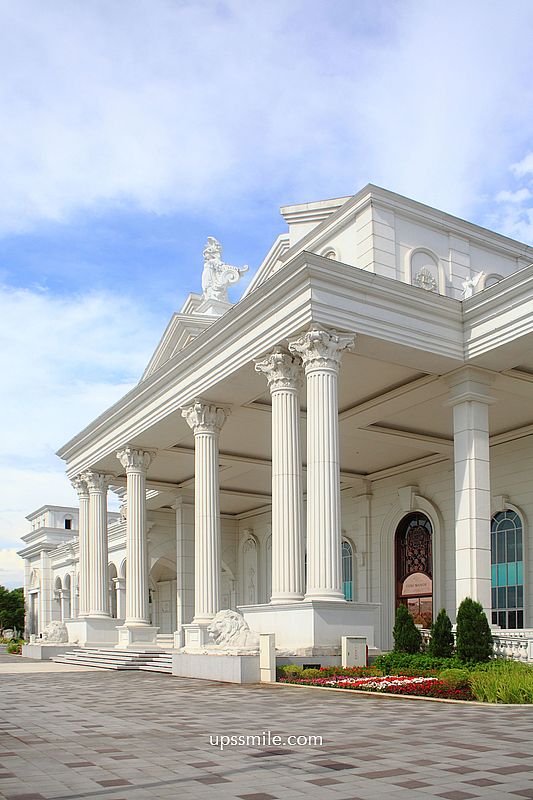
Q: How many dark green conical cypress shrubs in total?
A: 3